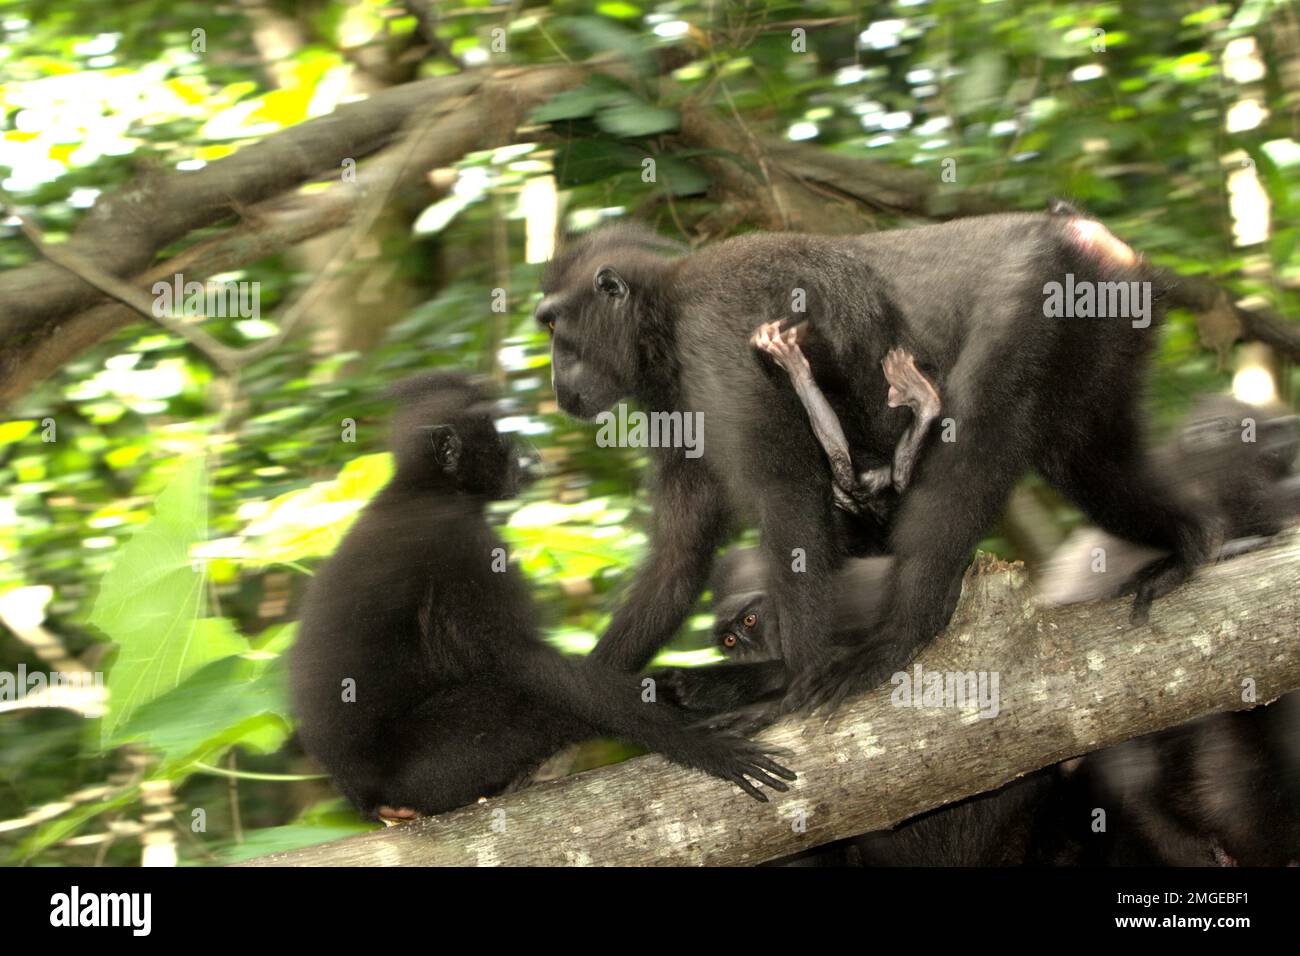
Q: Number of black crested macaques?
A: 5